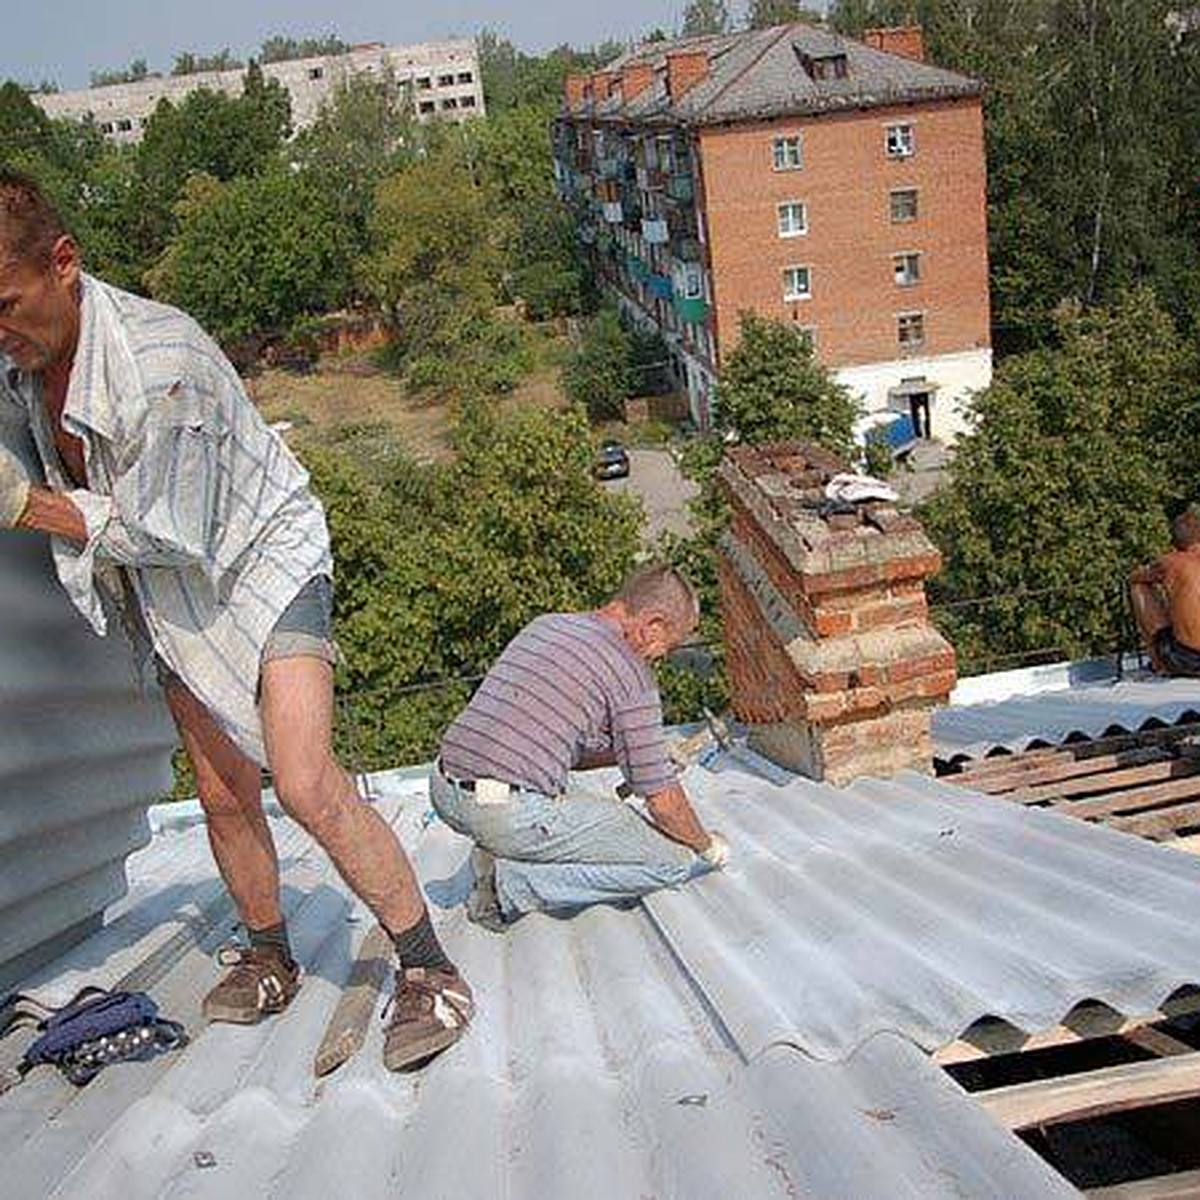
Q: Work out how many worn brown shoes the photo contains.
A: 2